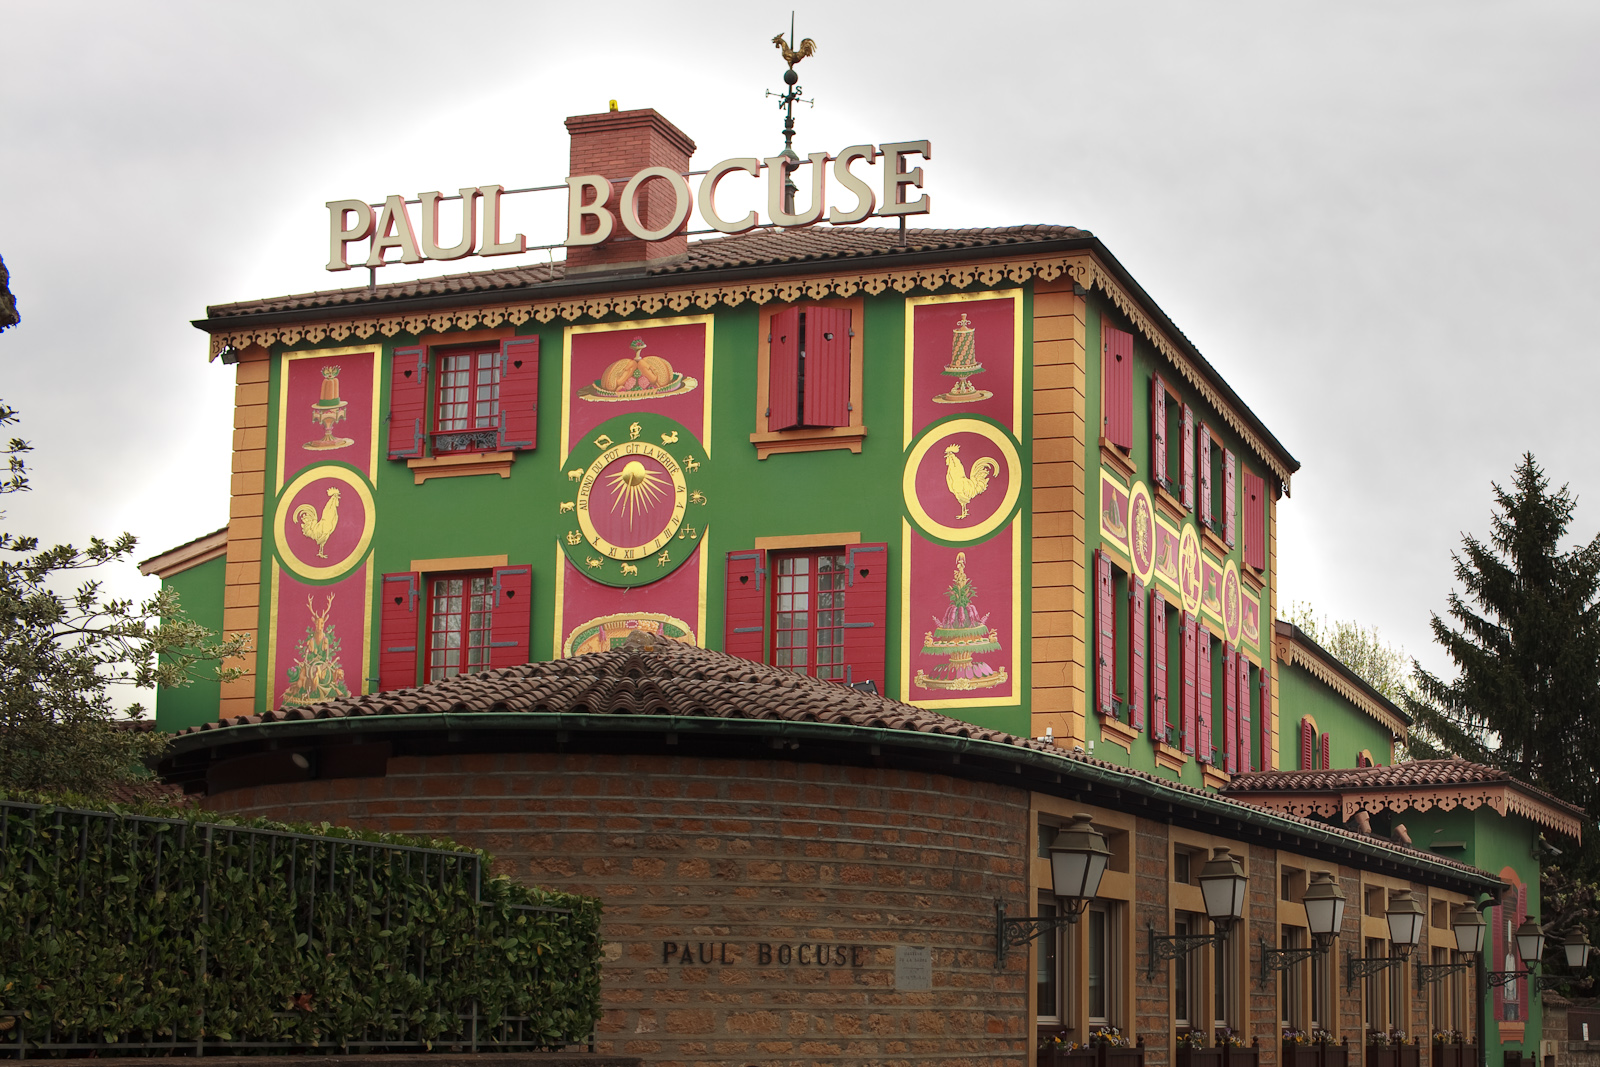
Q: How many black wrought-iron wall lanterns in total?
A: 7